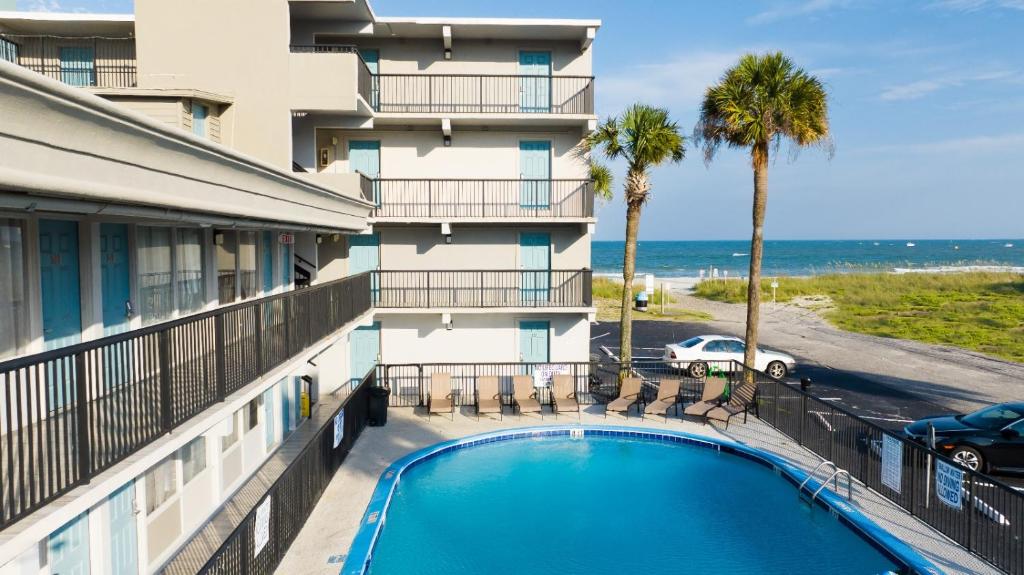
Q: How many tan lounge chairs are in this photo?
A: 8